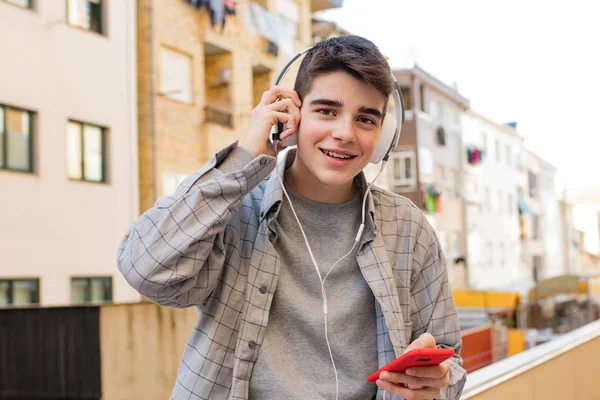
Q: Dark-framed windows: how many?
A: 6